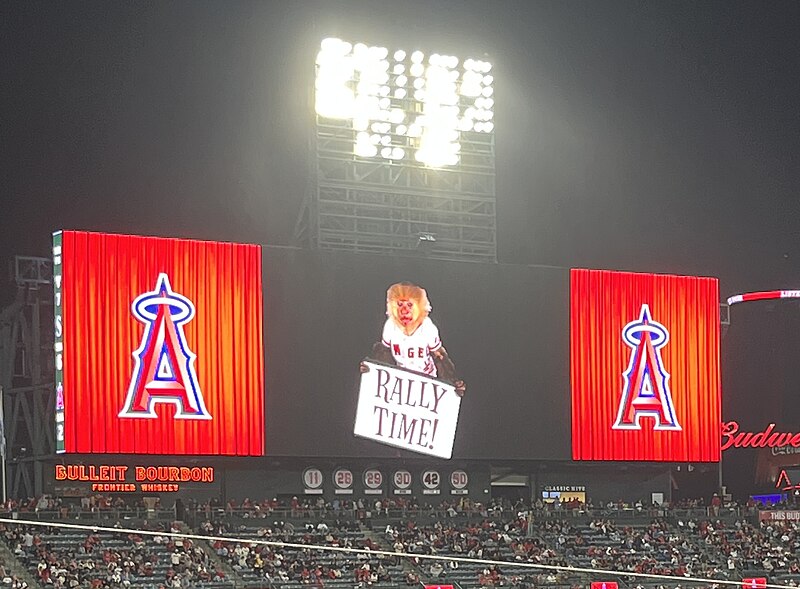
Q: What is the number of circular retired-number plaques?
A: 6